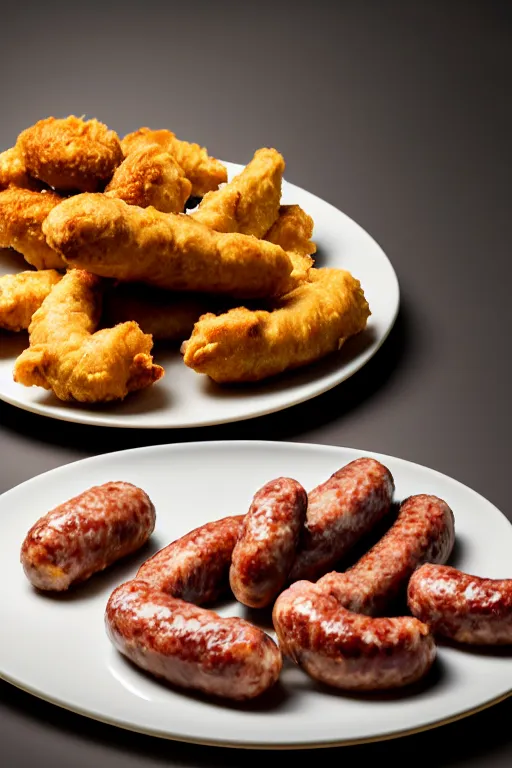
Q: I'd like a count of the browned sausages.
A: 8